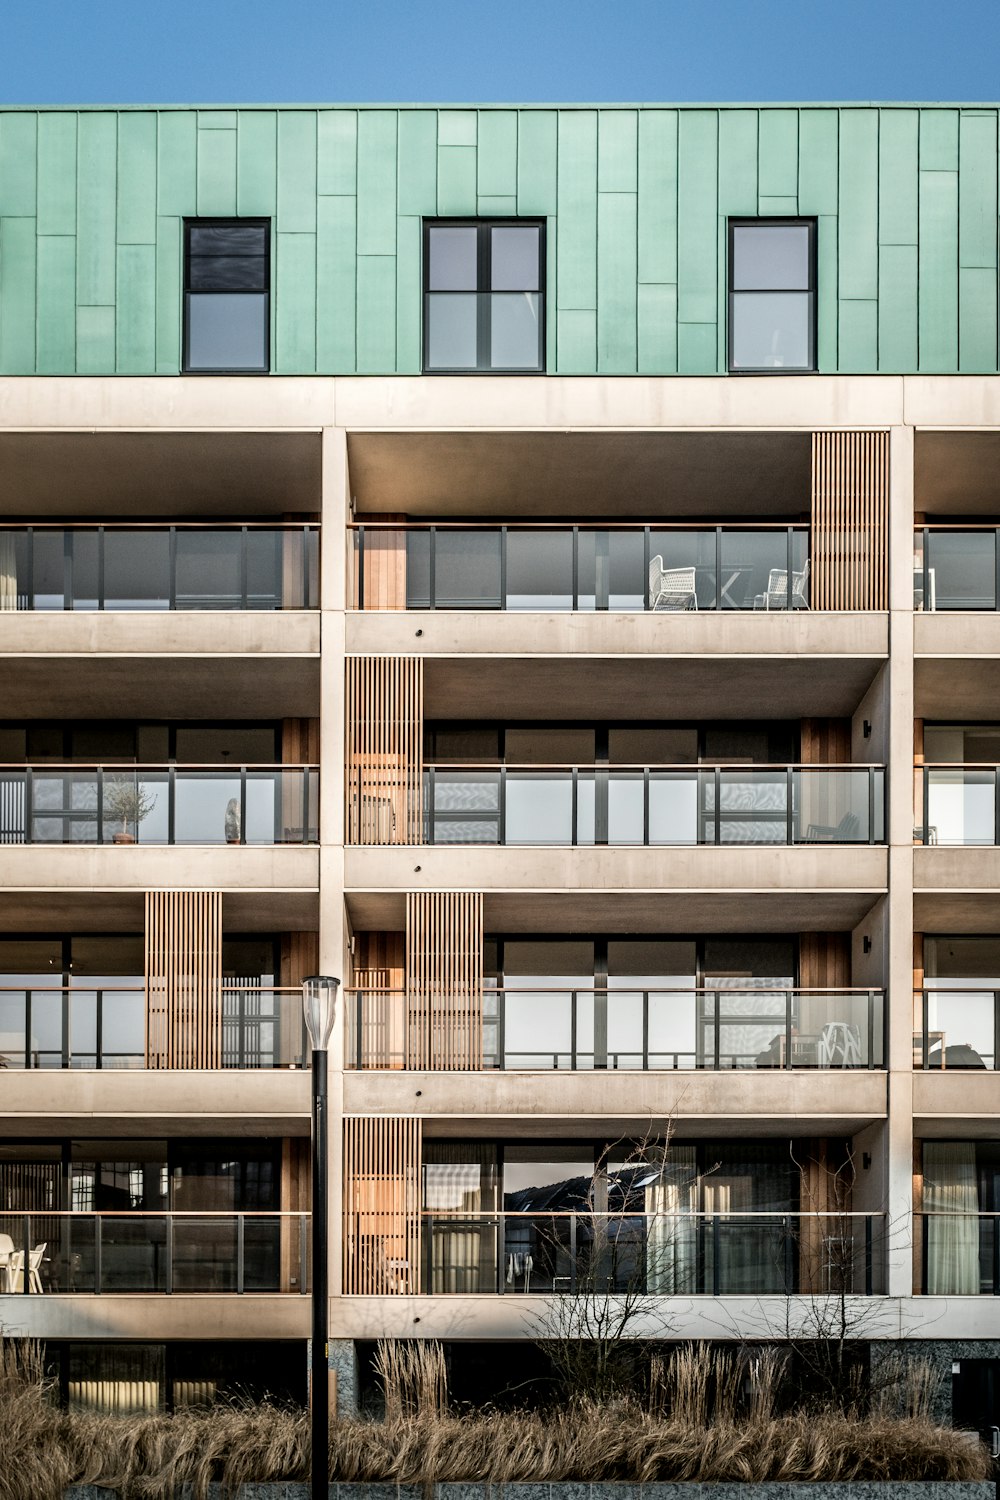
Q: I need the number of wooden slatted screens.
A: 5